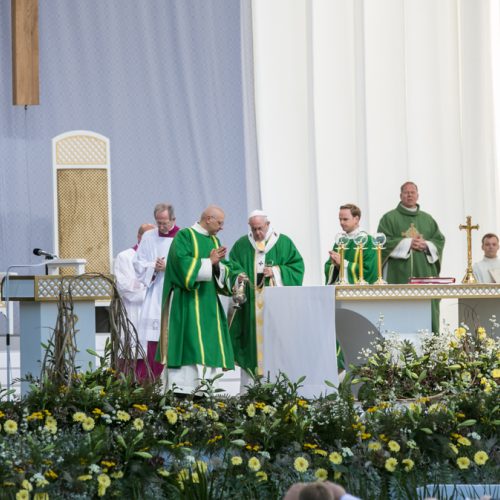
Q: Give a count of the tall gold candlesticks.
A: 3